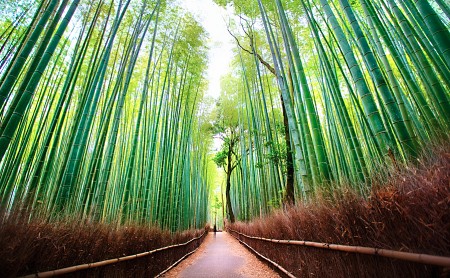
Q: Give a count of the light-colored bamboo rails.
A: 4